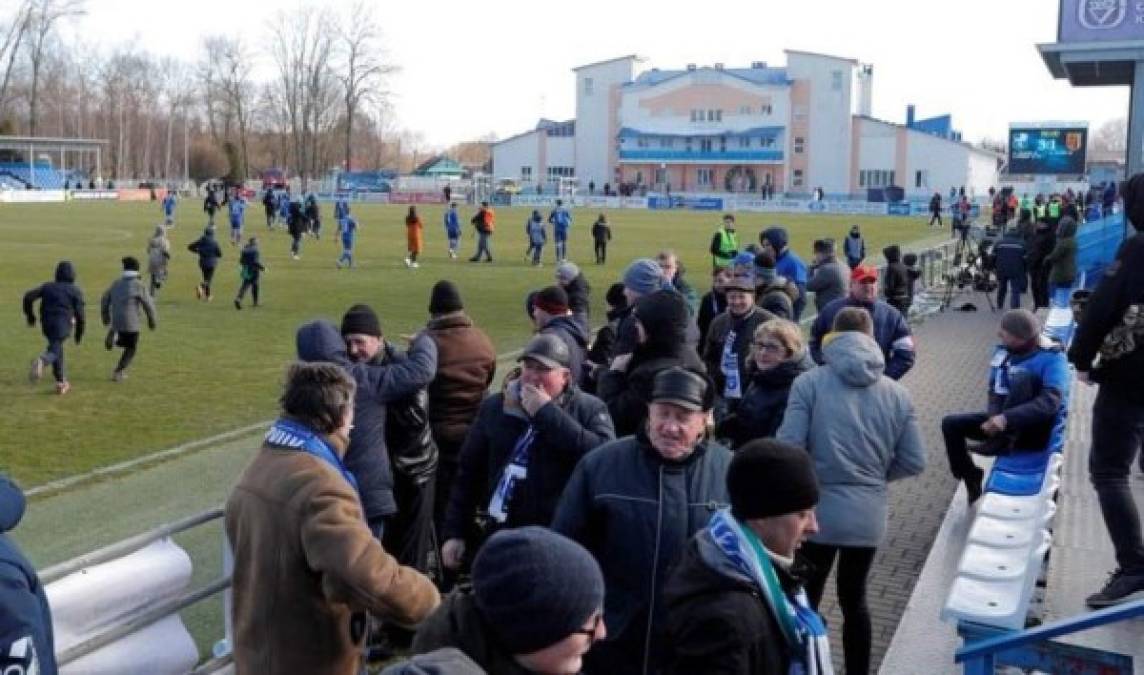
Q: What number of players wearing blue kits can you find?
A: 7